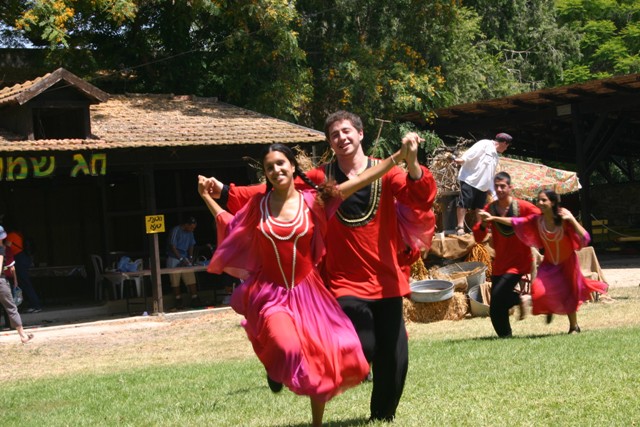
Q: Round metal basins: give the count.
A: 3